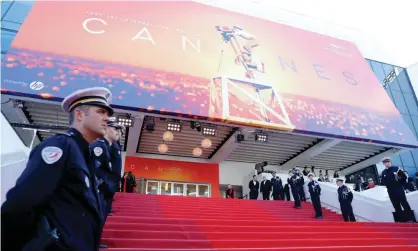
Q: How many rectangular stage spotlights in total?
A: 4